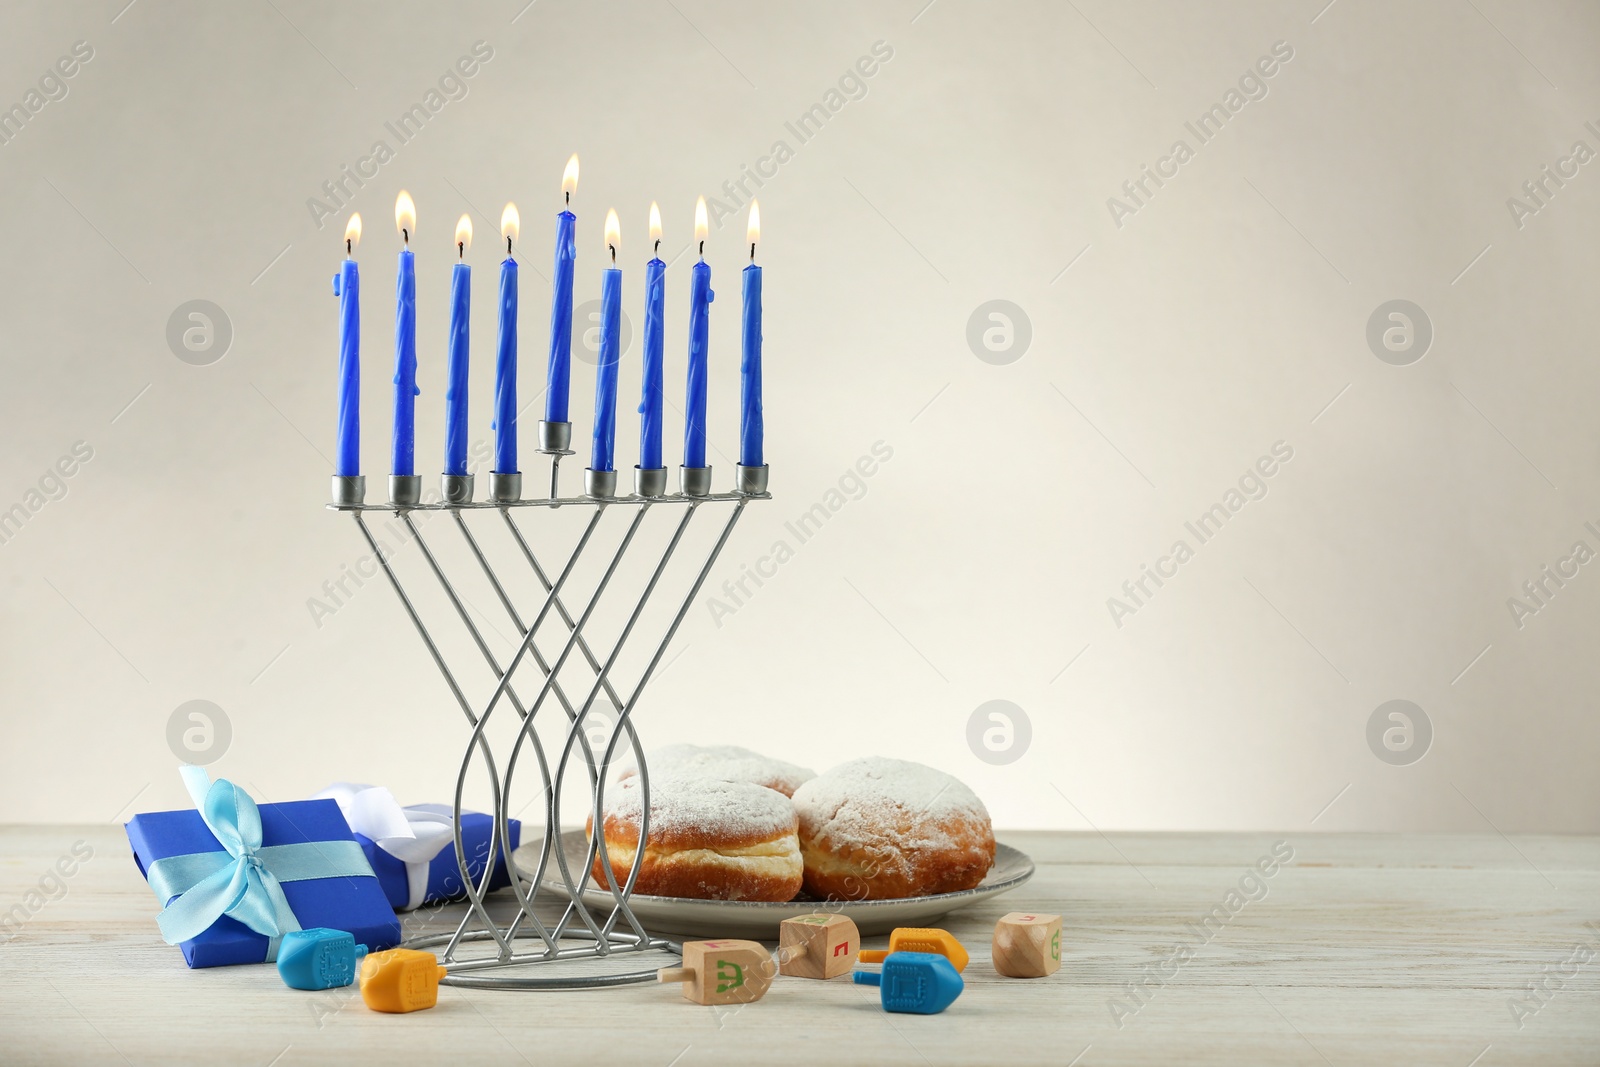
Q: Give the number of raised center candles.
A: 1